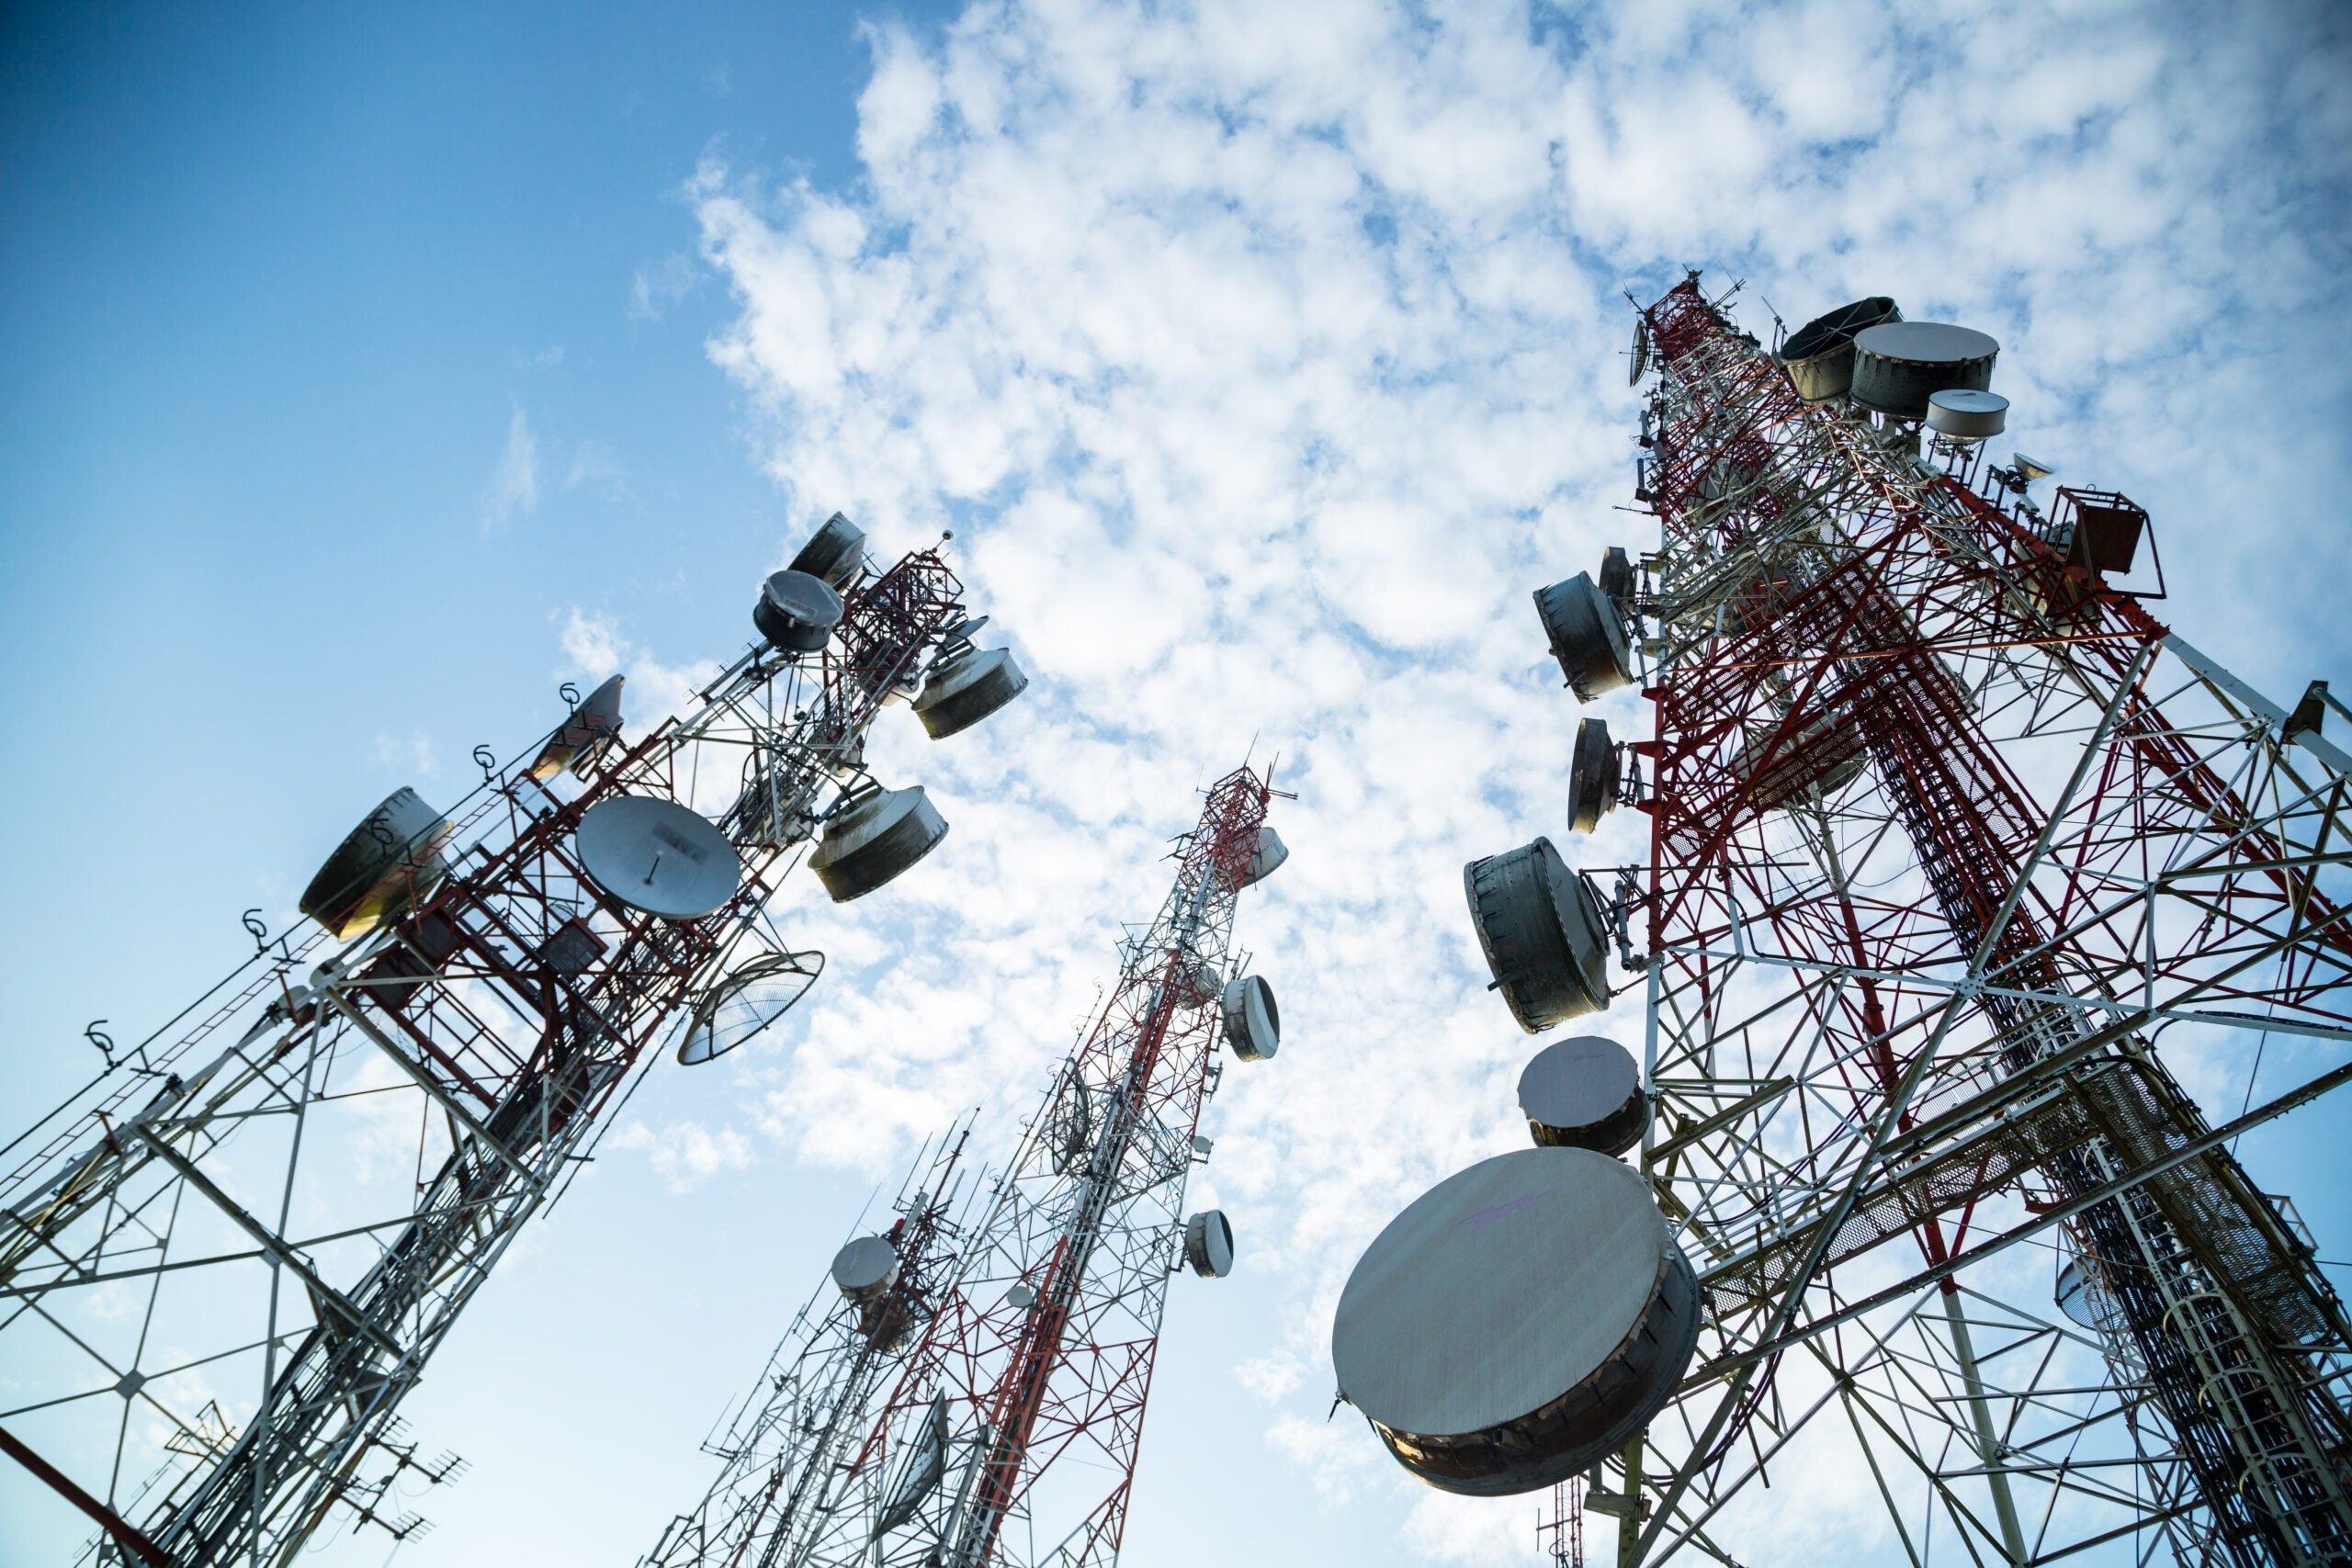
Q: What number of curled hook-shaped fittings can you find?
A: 5